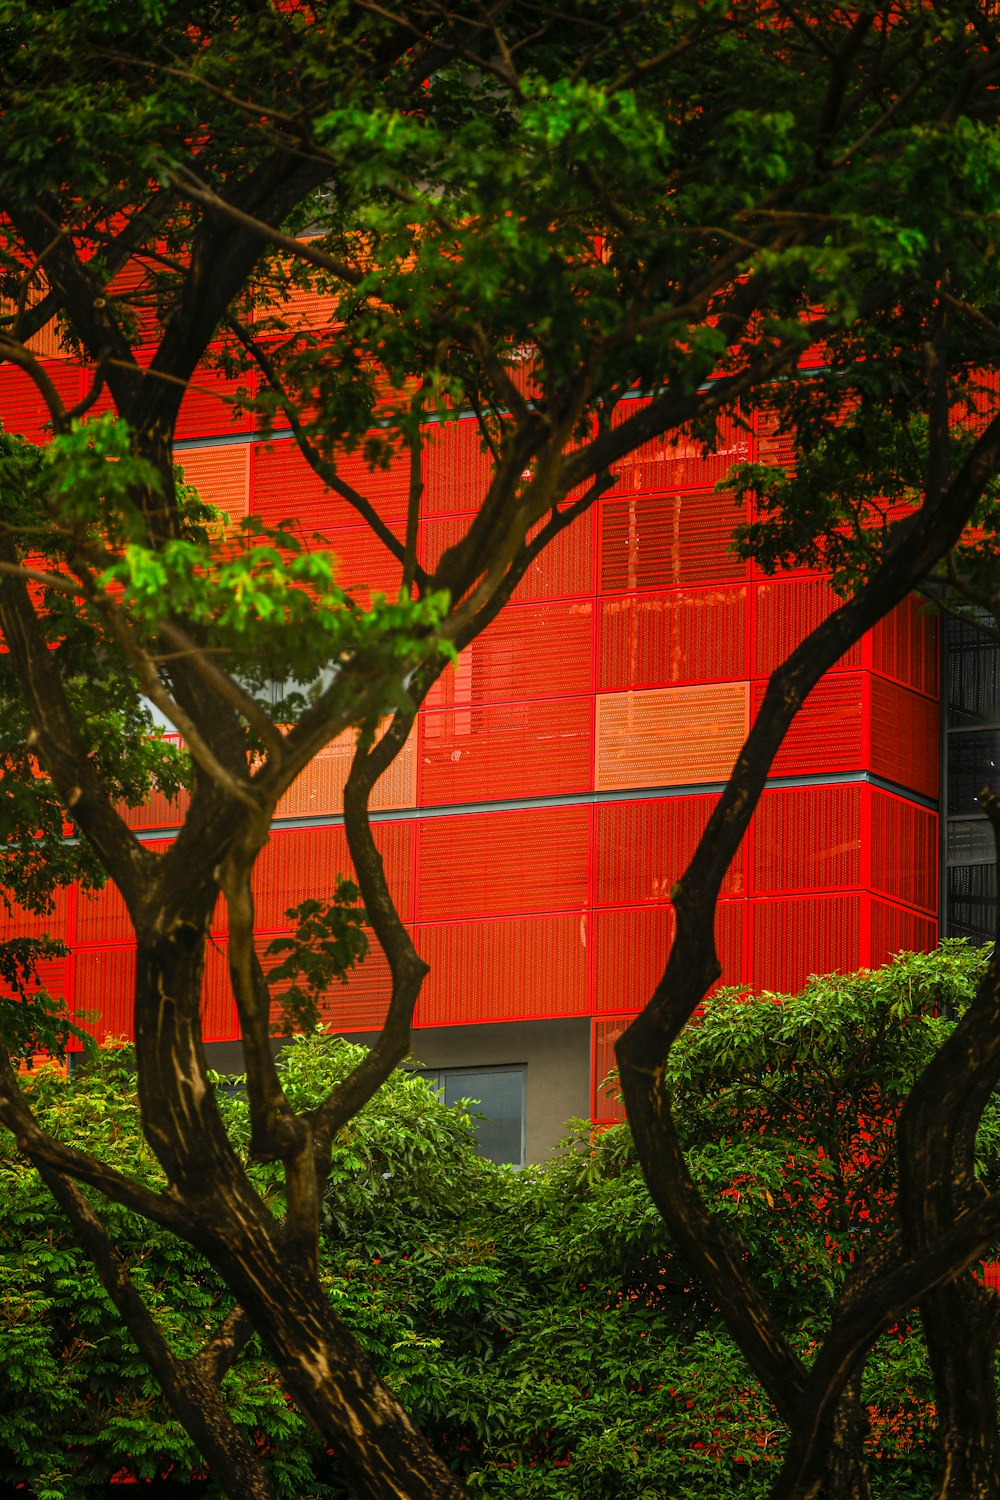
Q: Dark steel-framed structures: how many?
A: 1